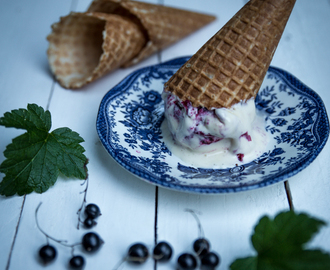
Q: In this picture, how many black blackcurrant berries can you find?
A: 10